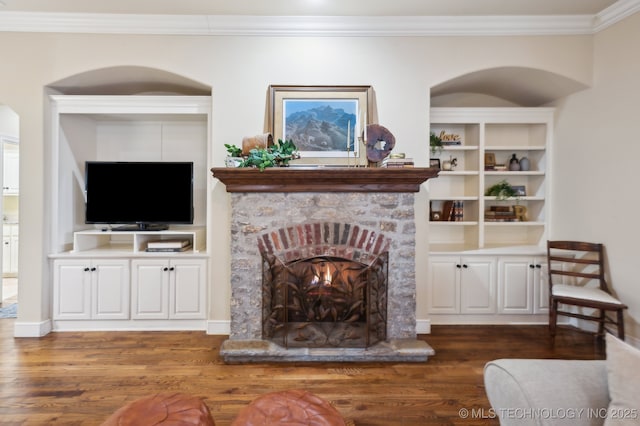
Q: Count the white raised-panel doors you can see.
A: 8